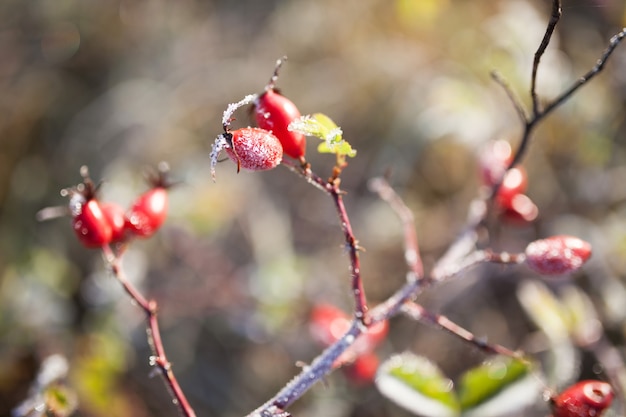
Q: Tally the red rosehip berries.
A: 13